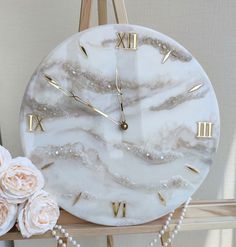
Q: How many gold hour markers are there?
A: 12